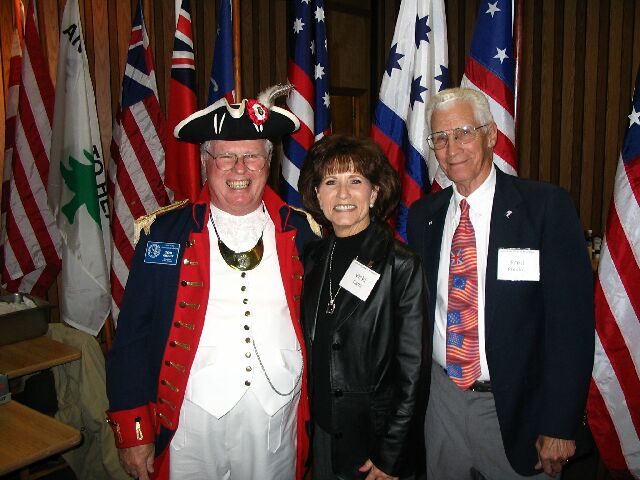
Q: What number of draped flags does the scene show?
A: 9